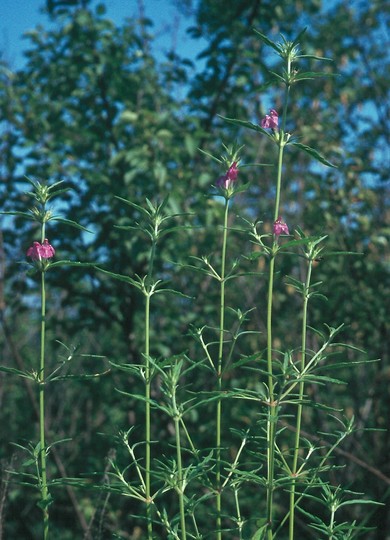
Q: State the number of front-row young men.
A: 0